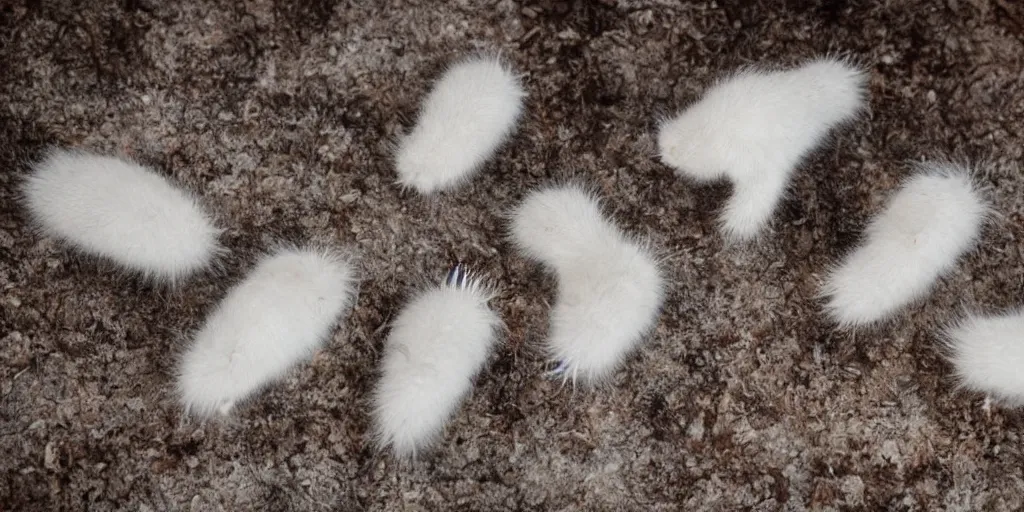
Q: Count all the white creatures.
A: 8